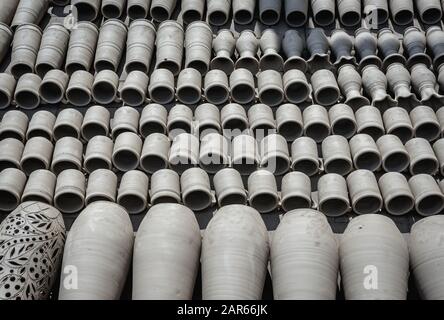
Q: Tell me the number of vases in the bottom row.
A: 7